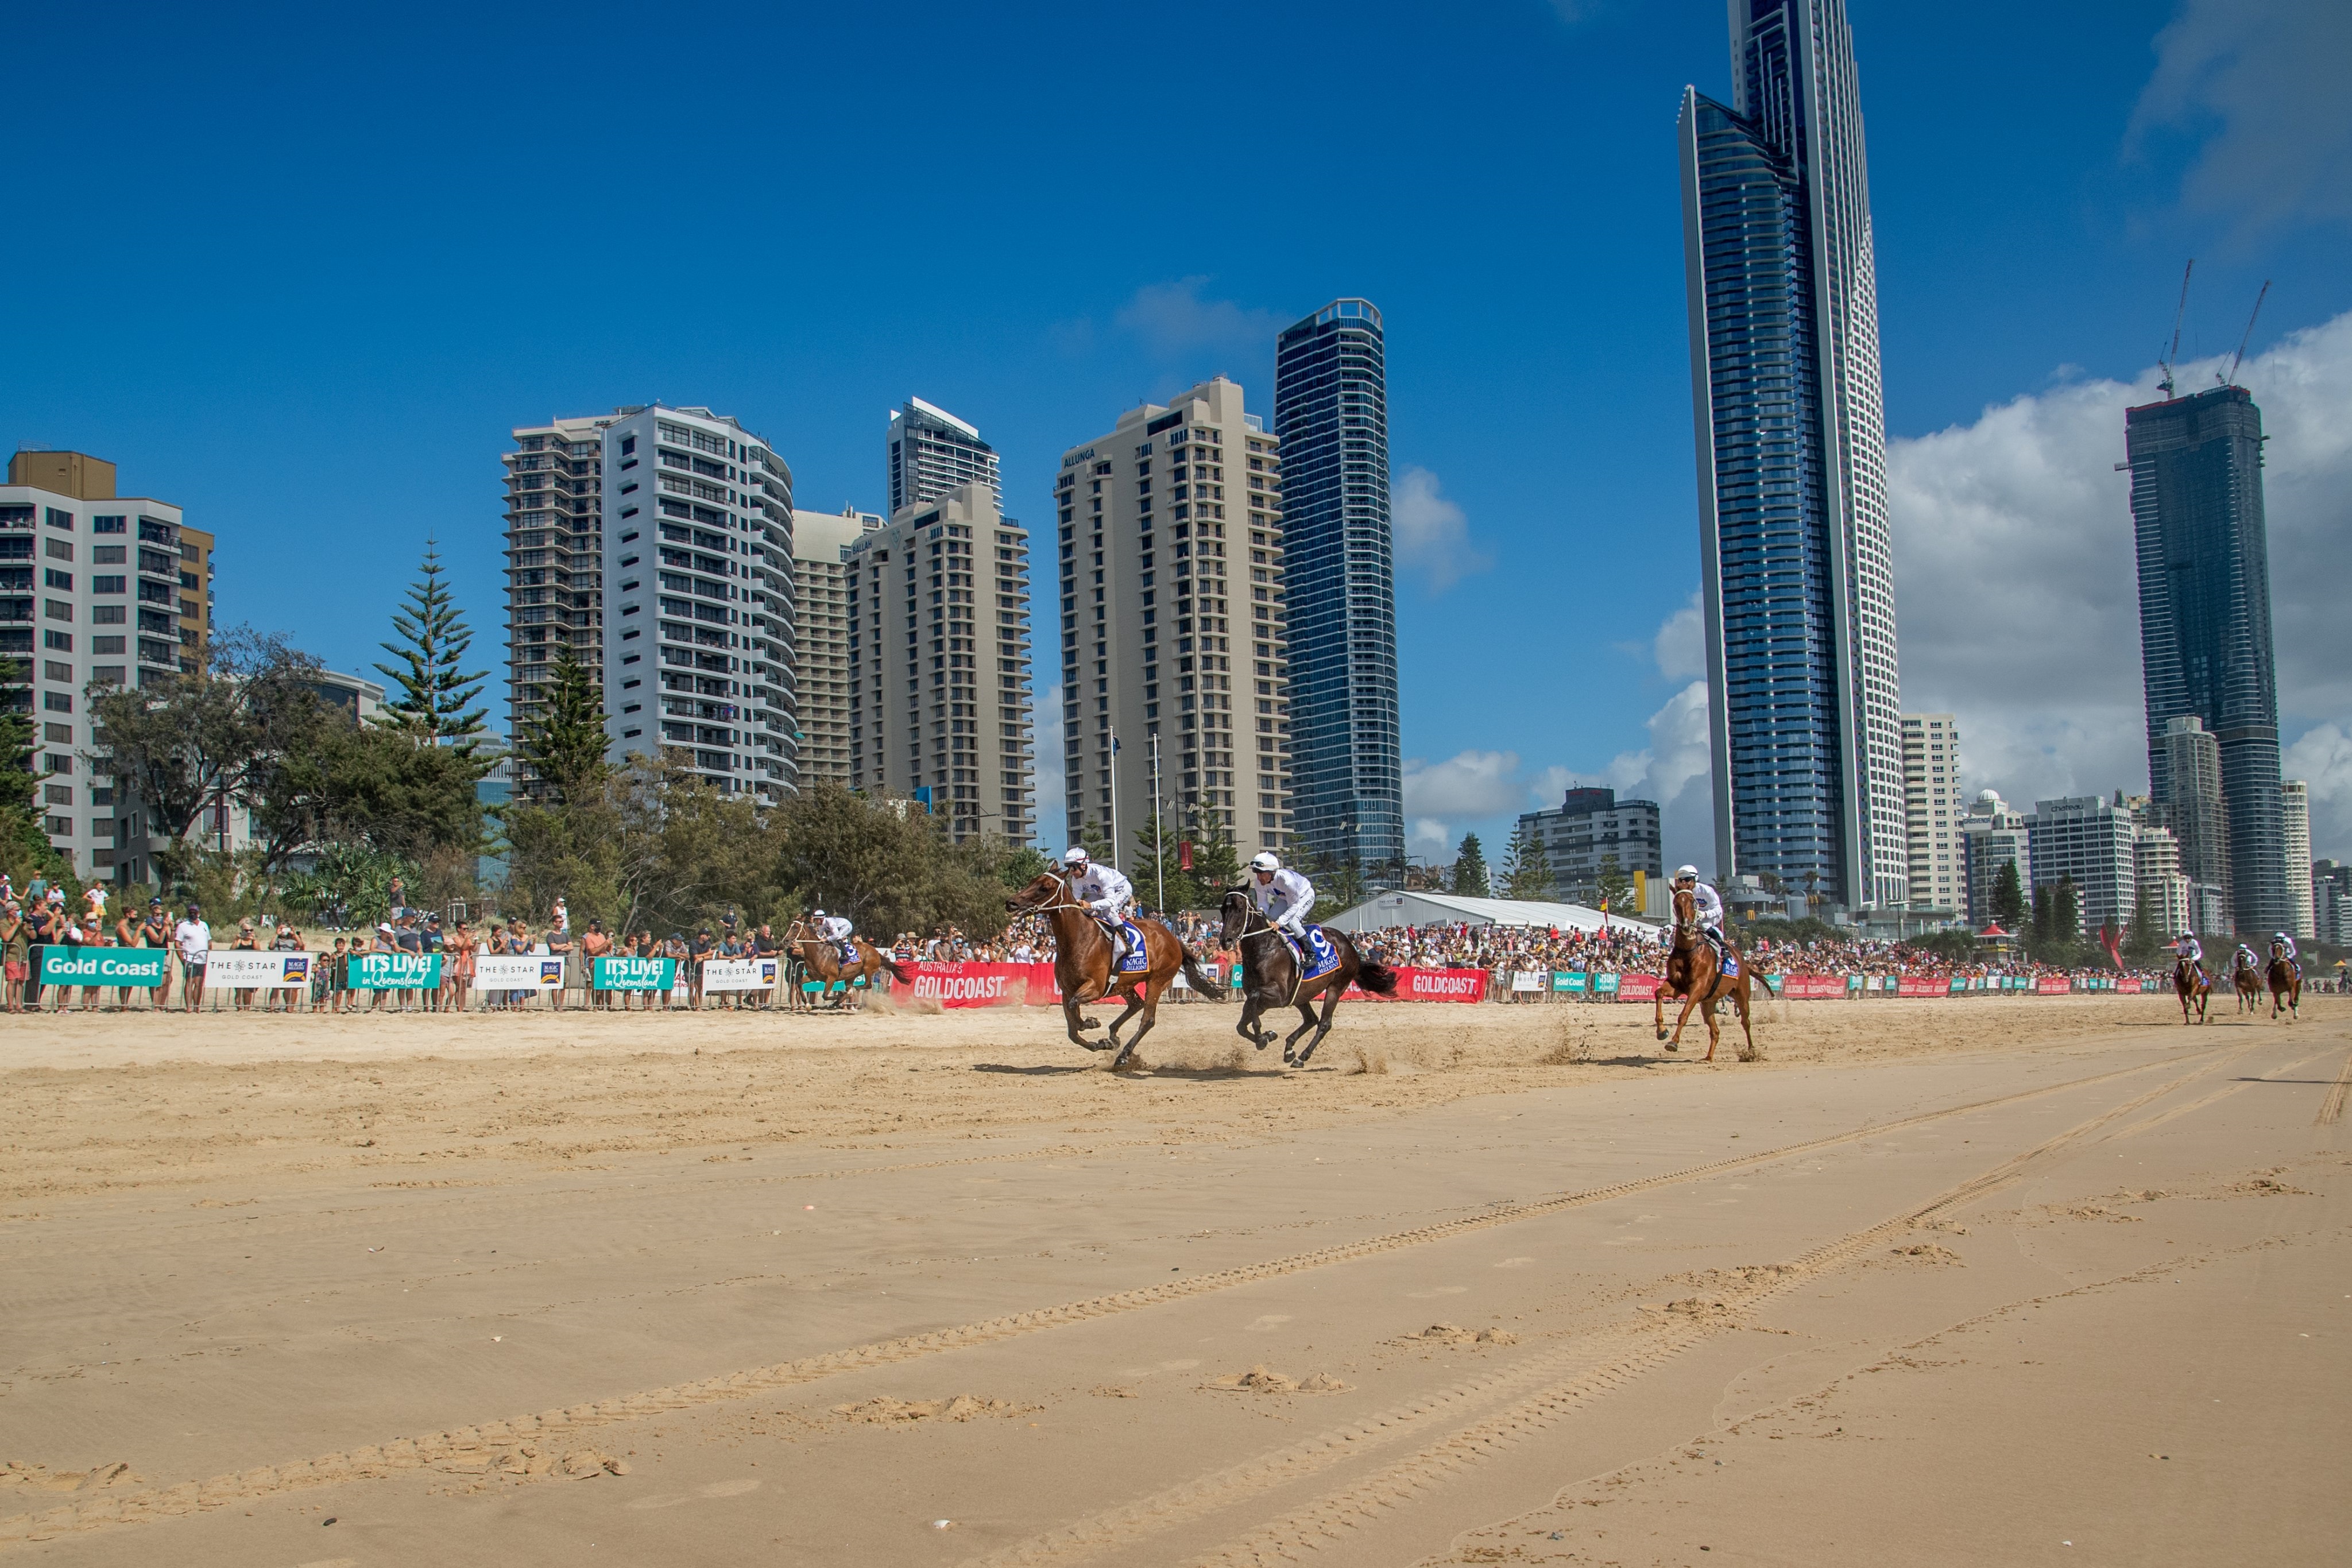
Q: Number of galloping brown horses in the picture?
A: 6